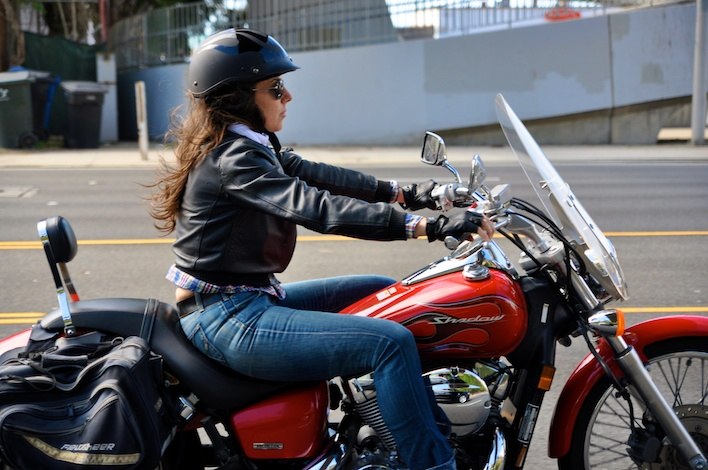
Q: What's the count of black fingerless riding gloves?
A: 2